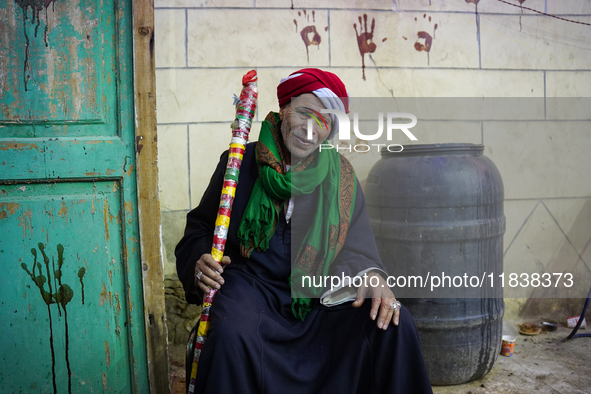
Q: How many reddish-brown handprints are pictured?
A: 3